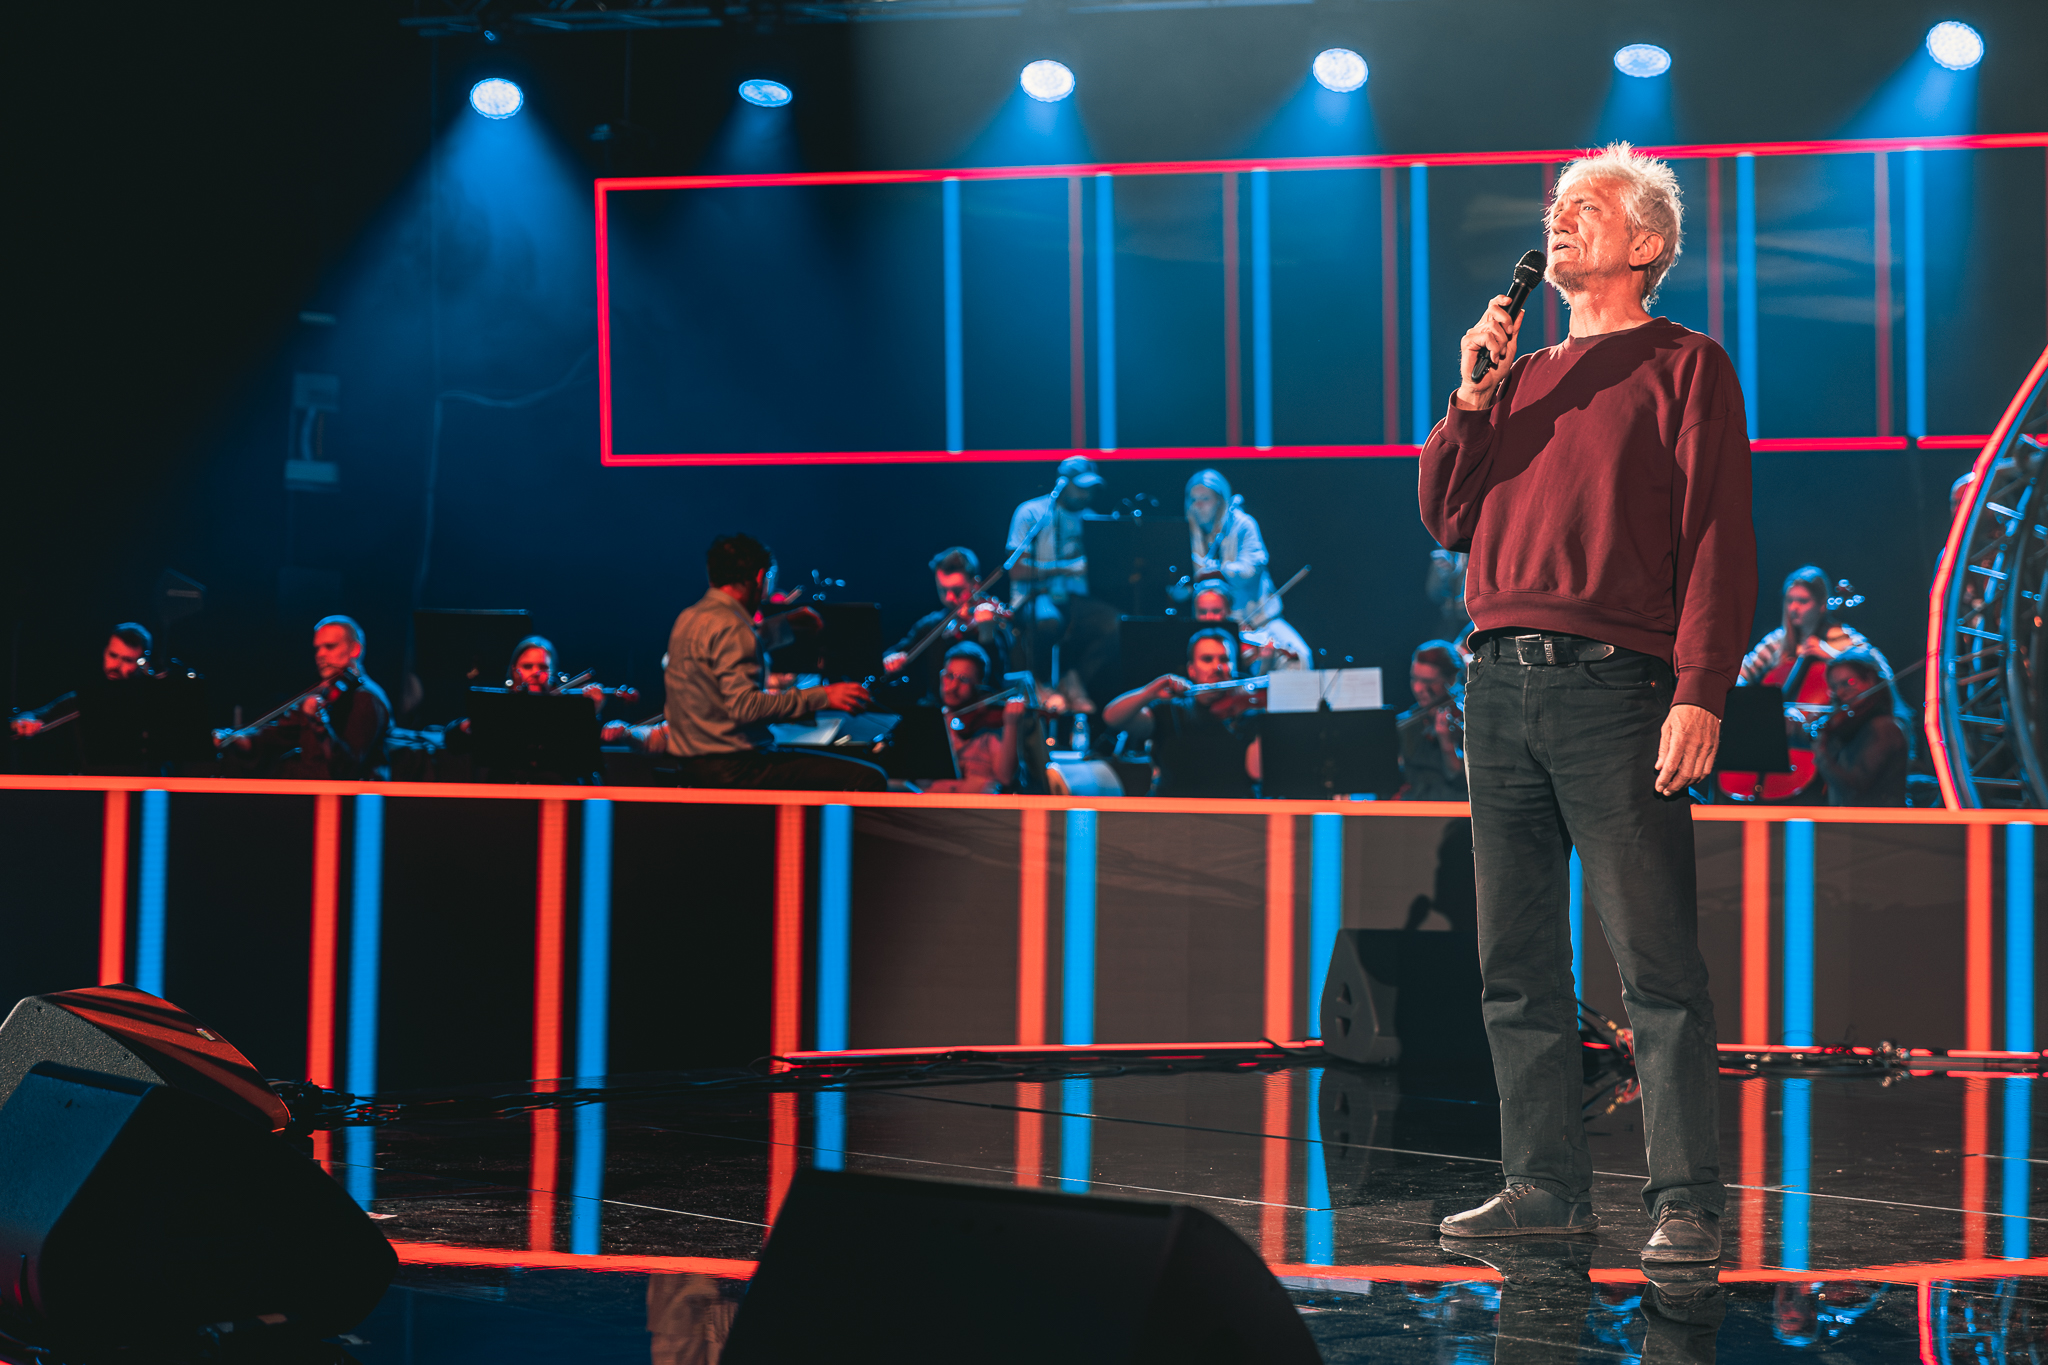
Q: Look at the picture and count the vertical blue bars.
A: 15